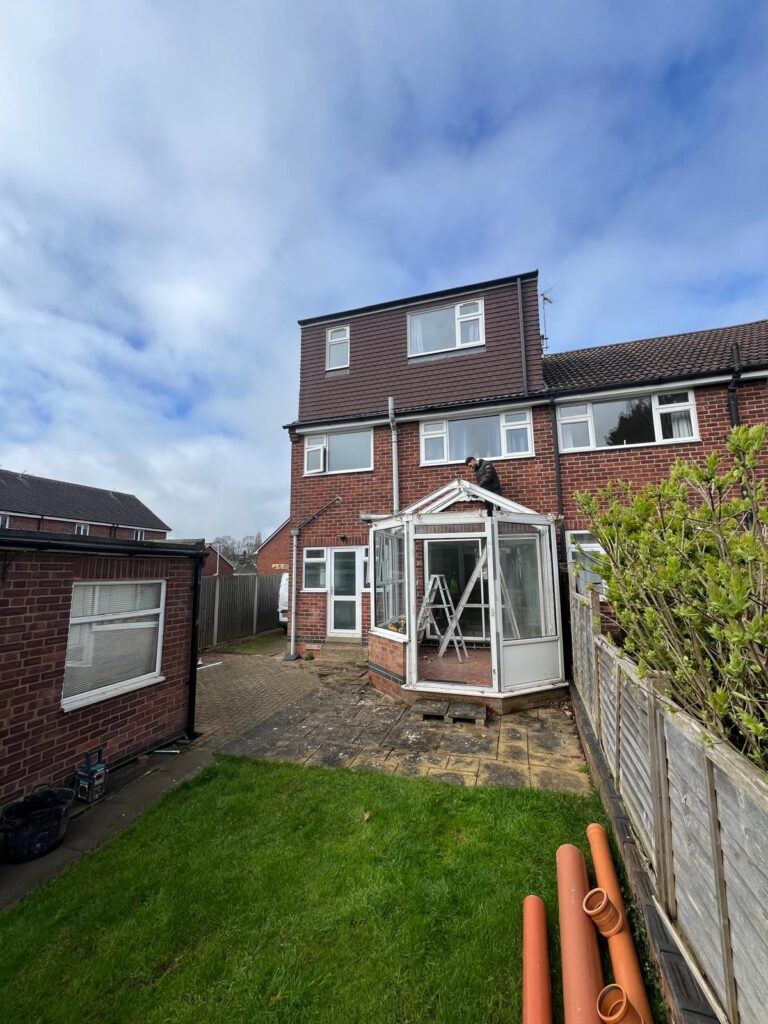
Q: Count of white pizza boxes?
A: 0